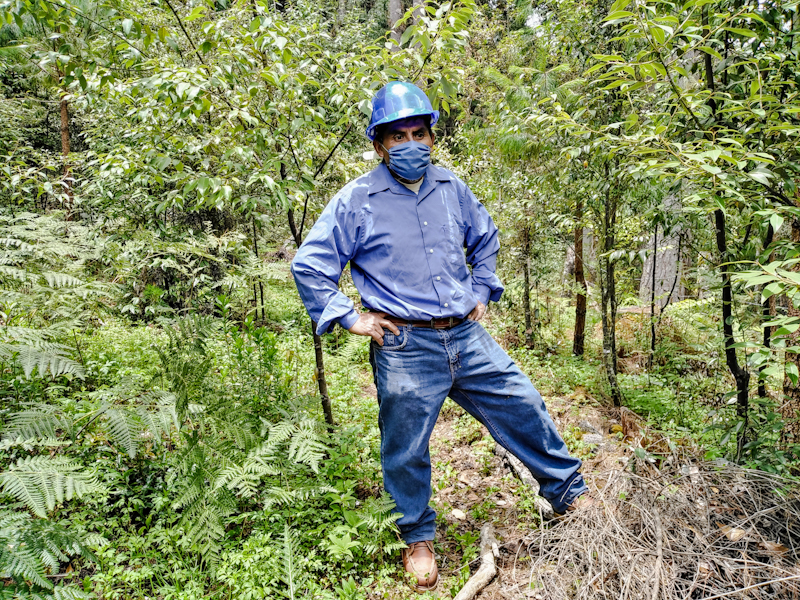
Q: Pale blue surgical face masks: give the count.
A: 1